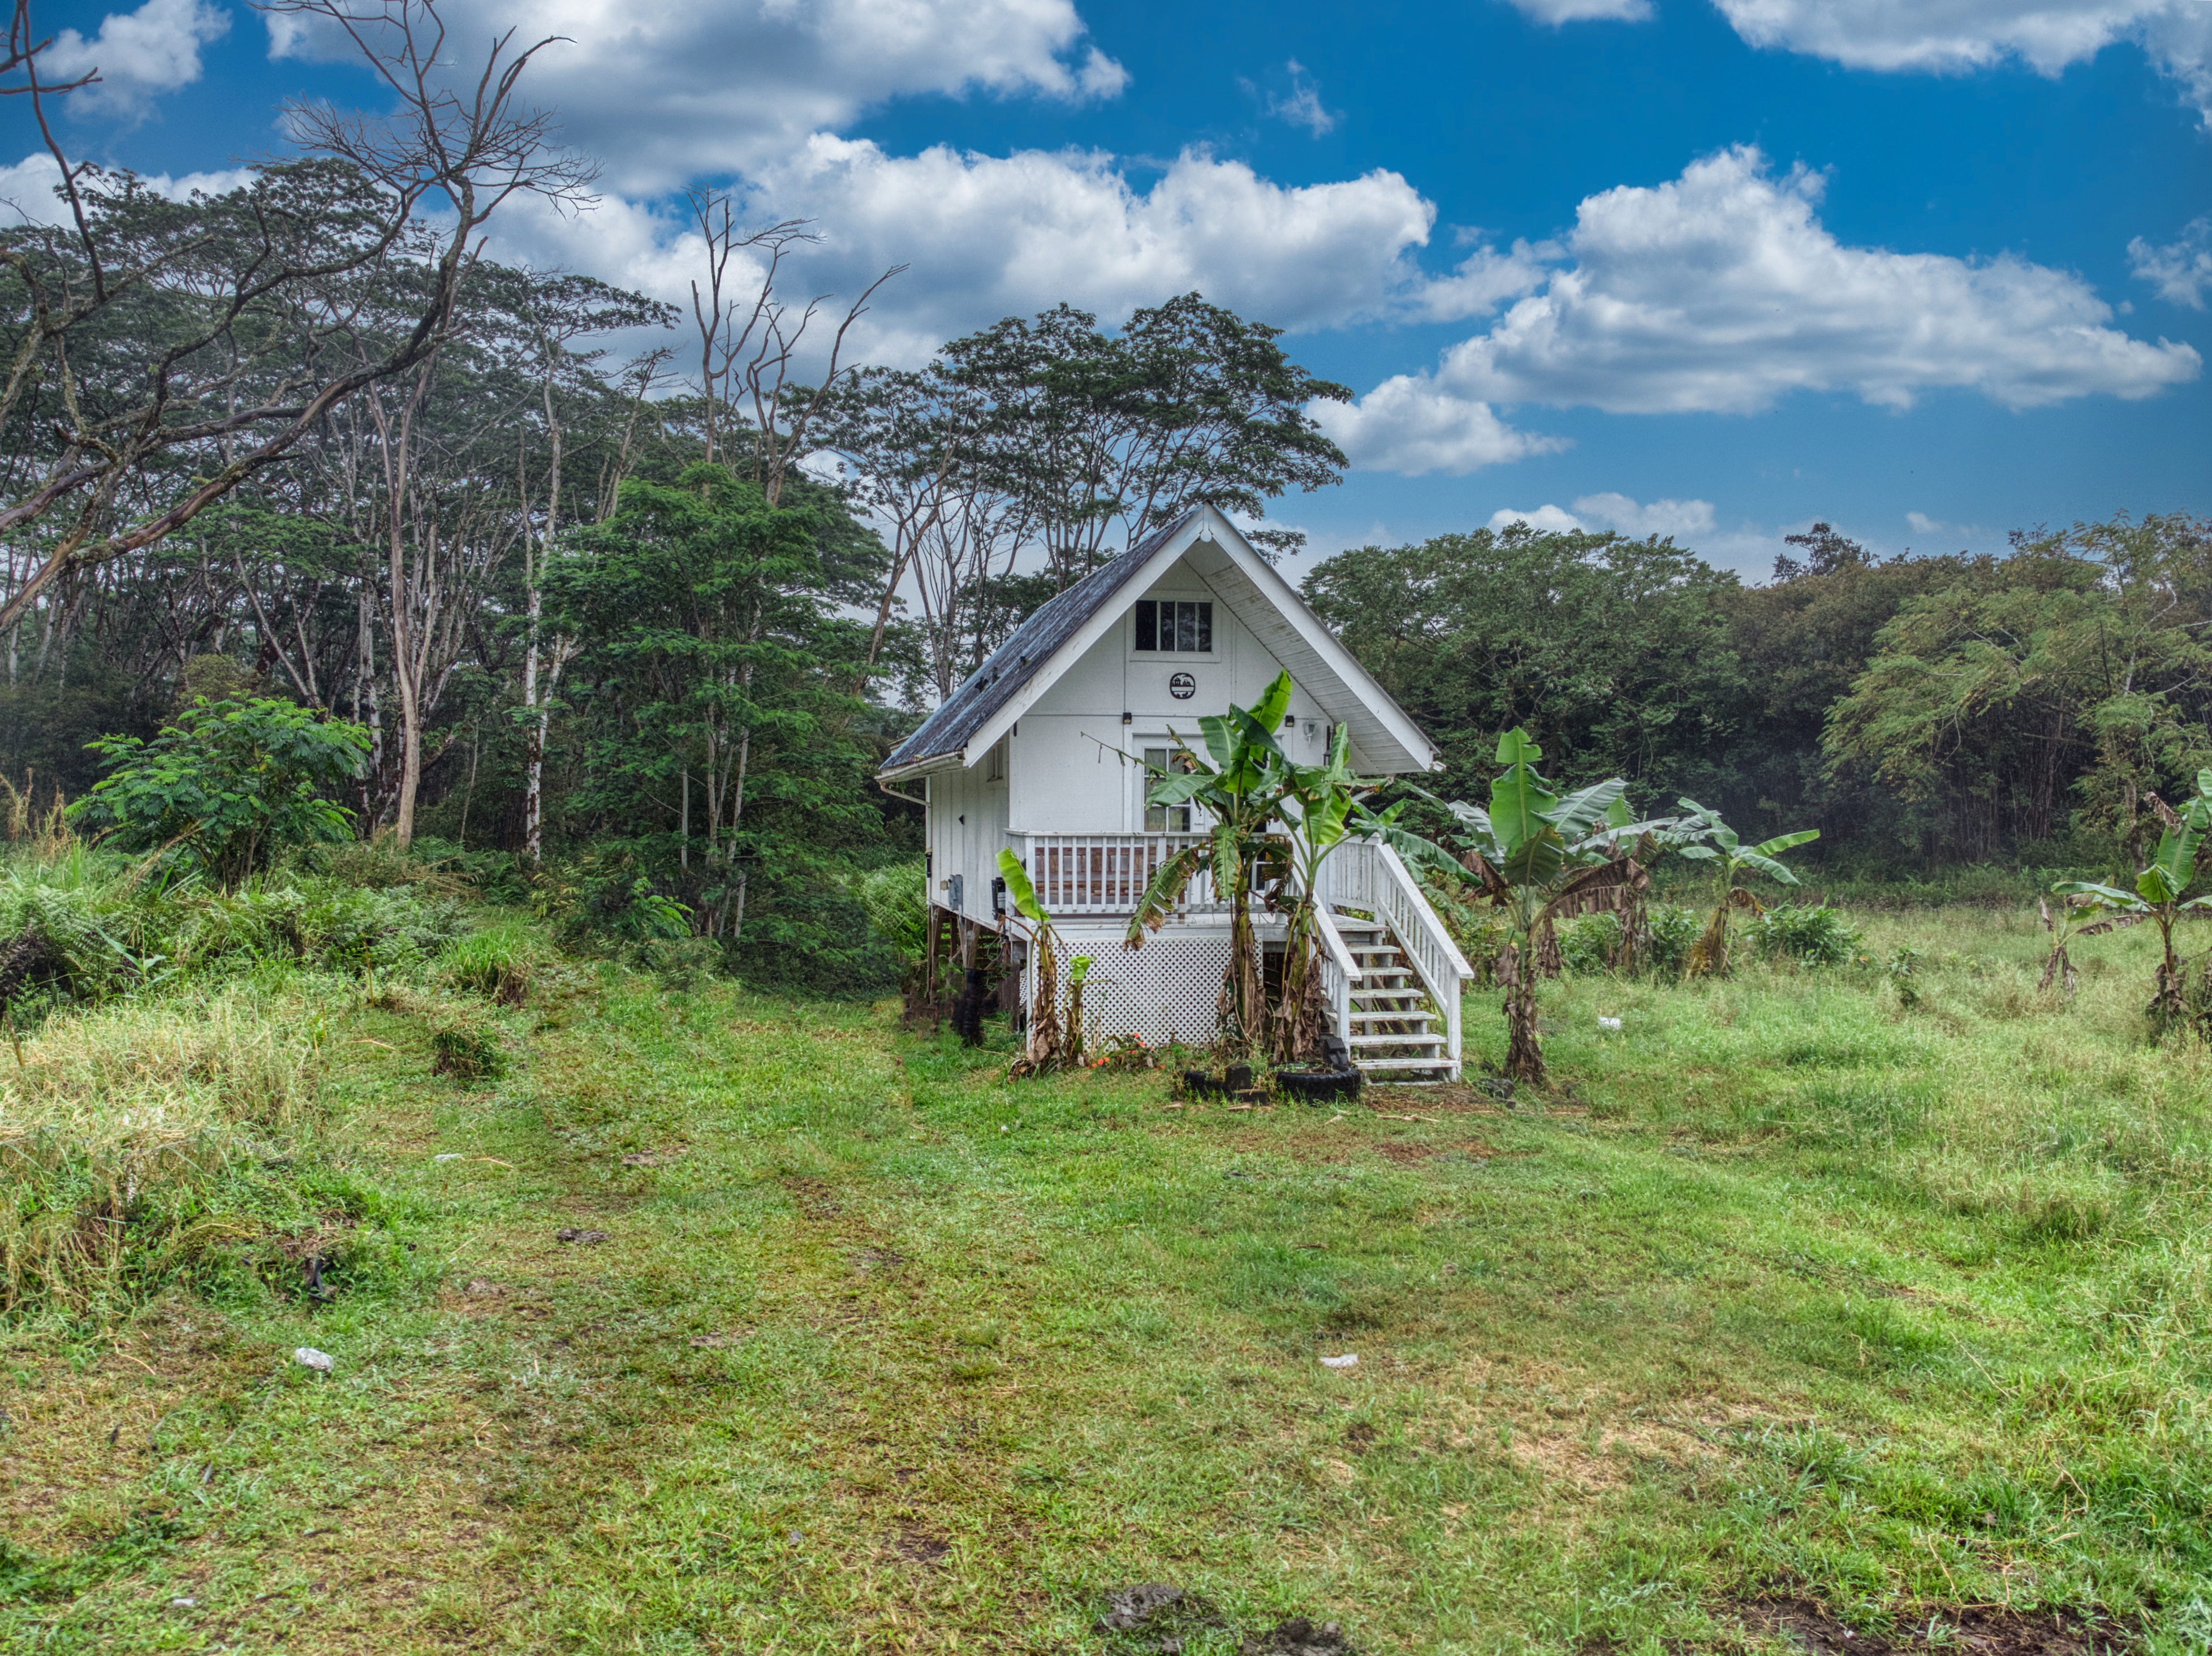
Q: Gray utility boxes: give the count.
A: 1